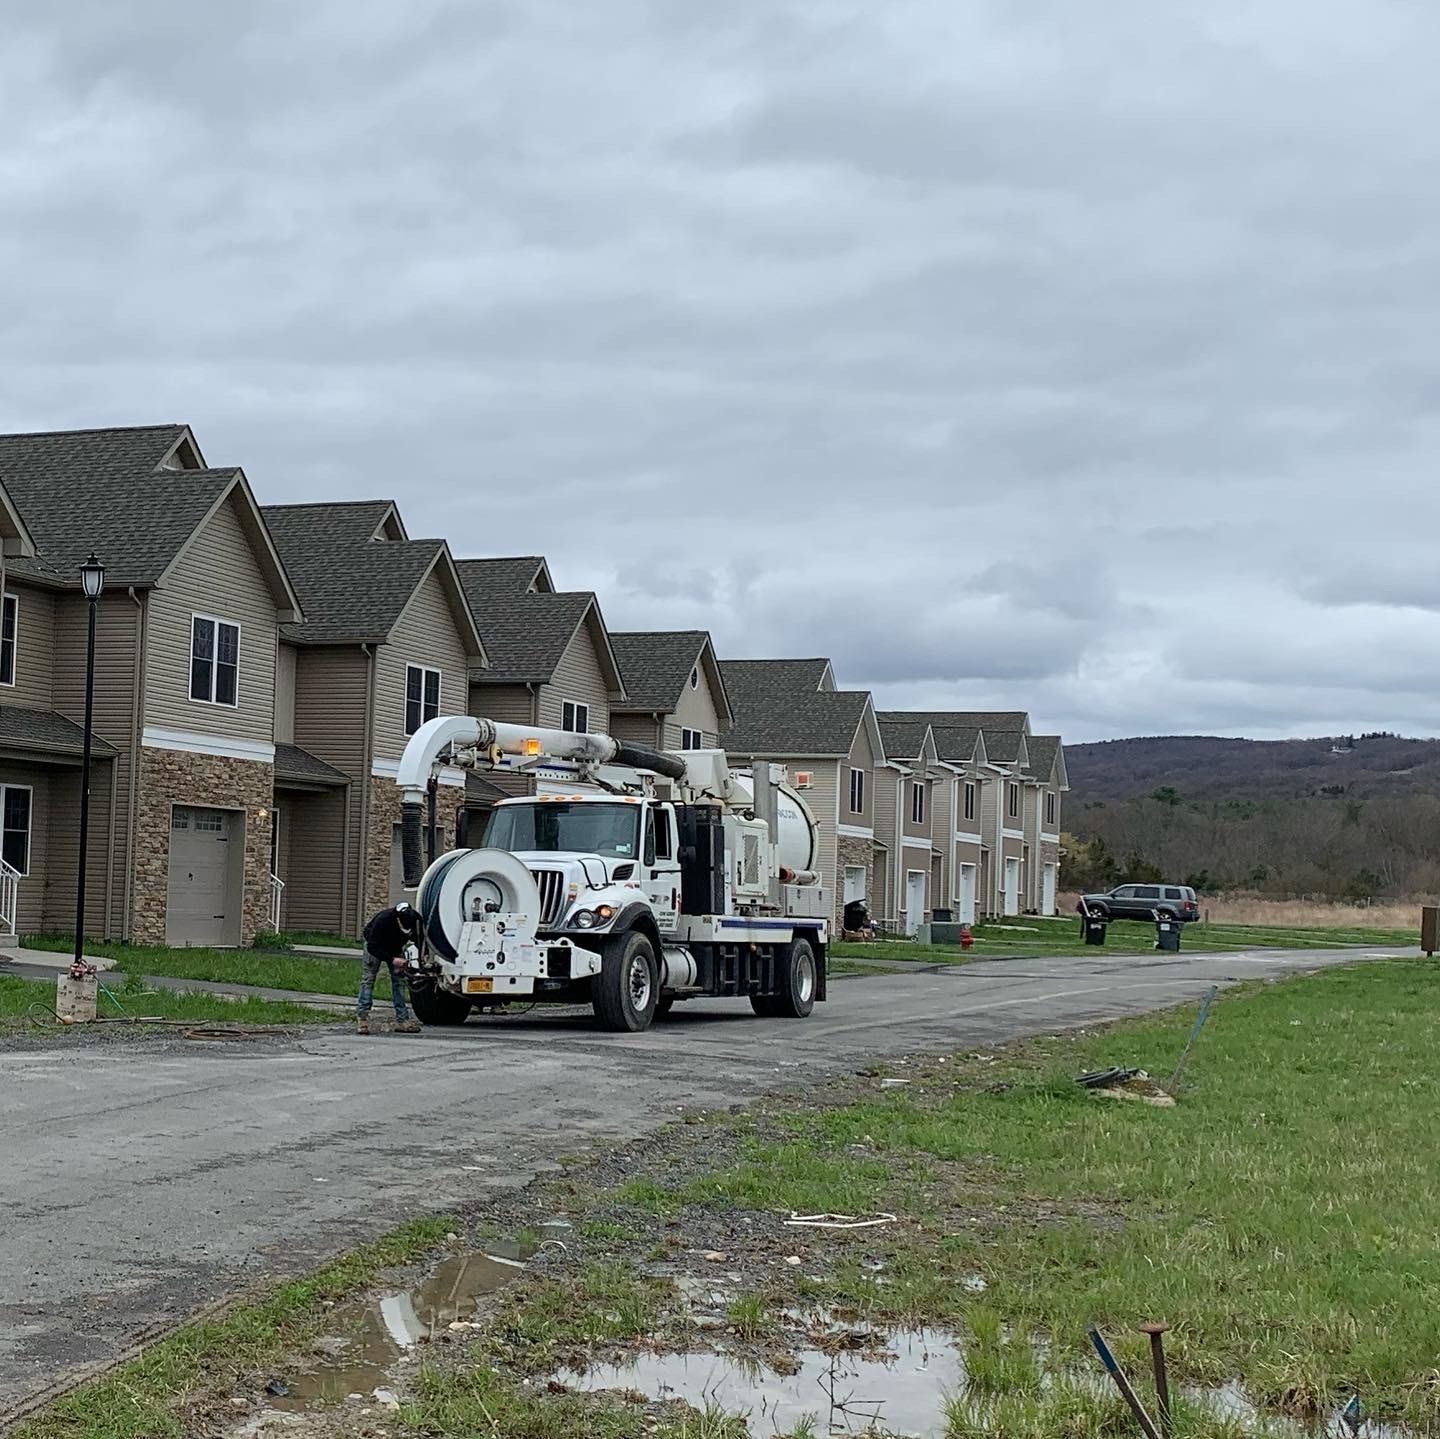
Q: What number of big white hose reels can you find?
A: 1